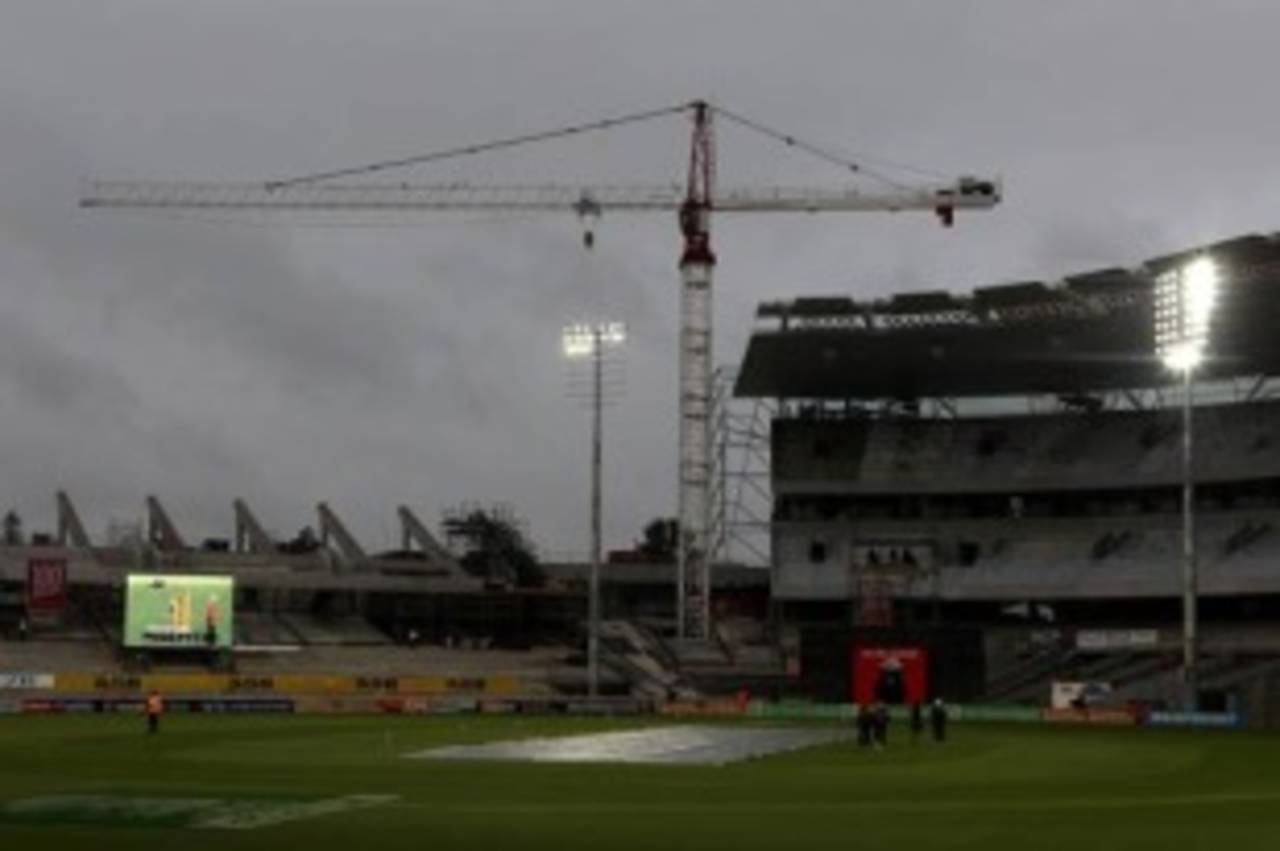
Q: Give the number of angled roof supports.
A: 5